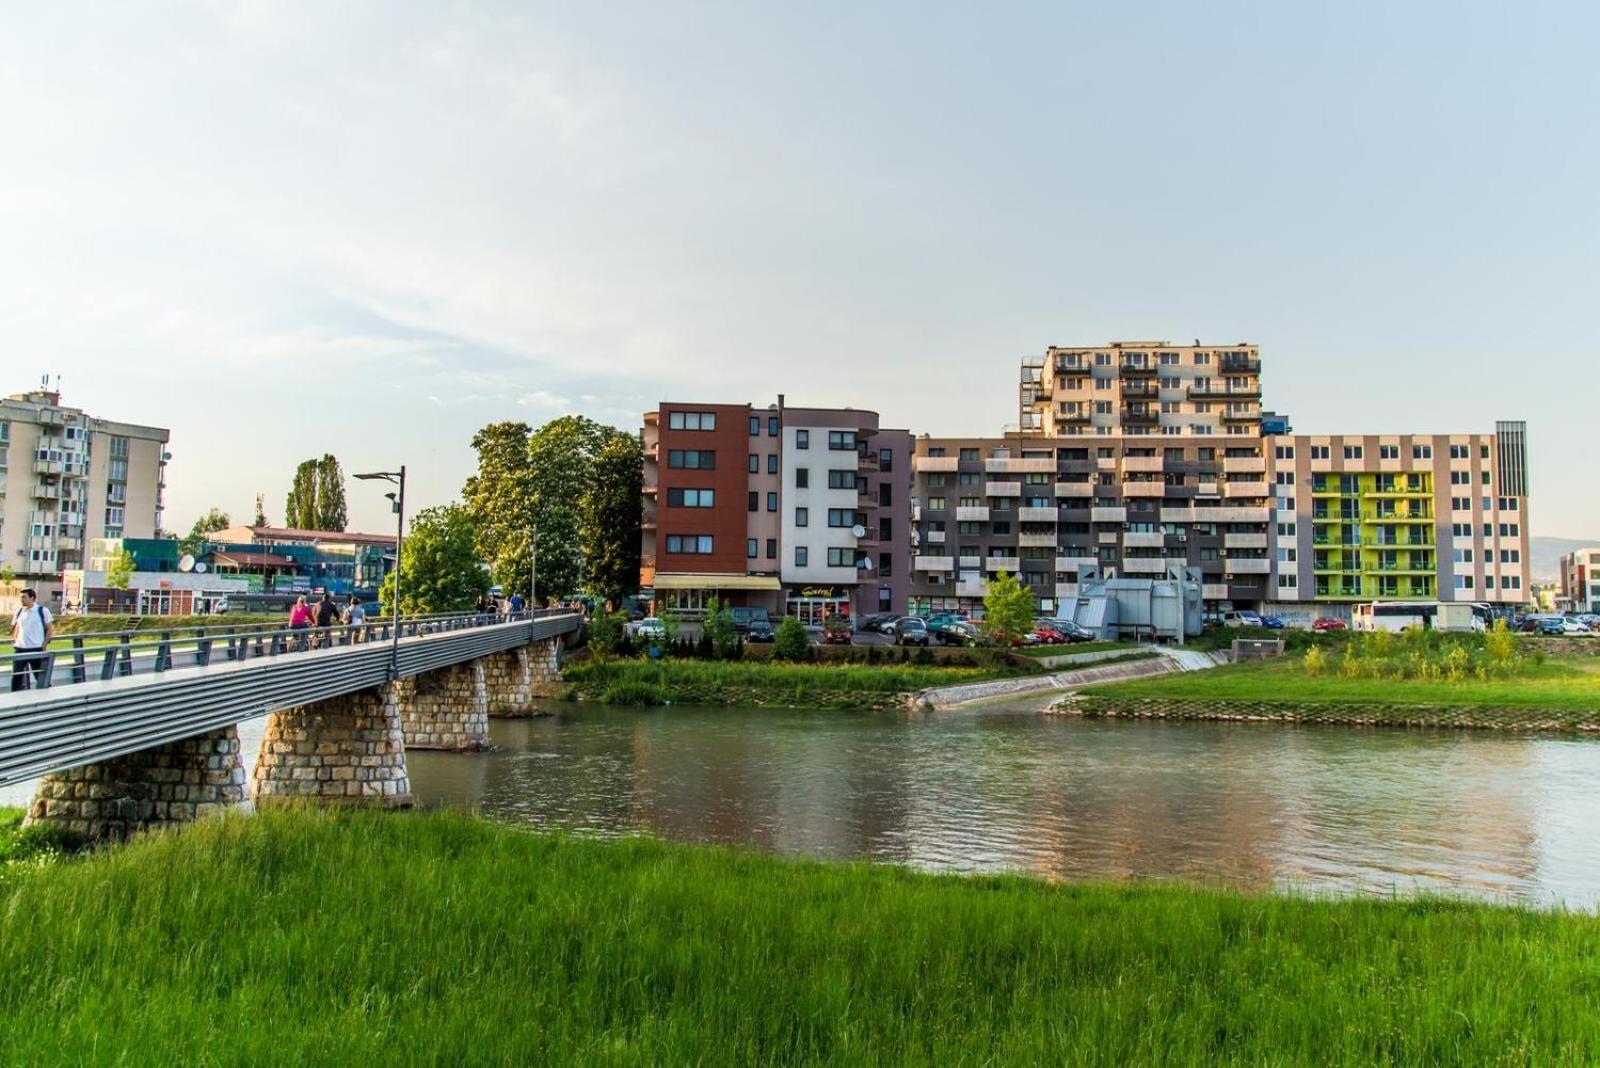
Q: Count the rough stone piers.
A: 5